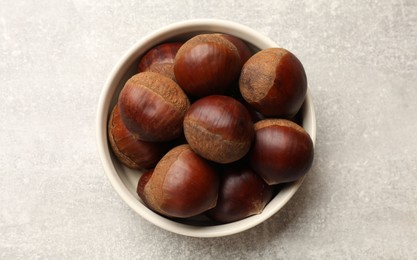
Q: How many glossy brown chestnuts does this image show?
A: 11